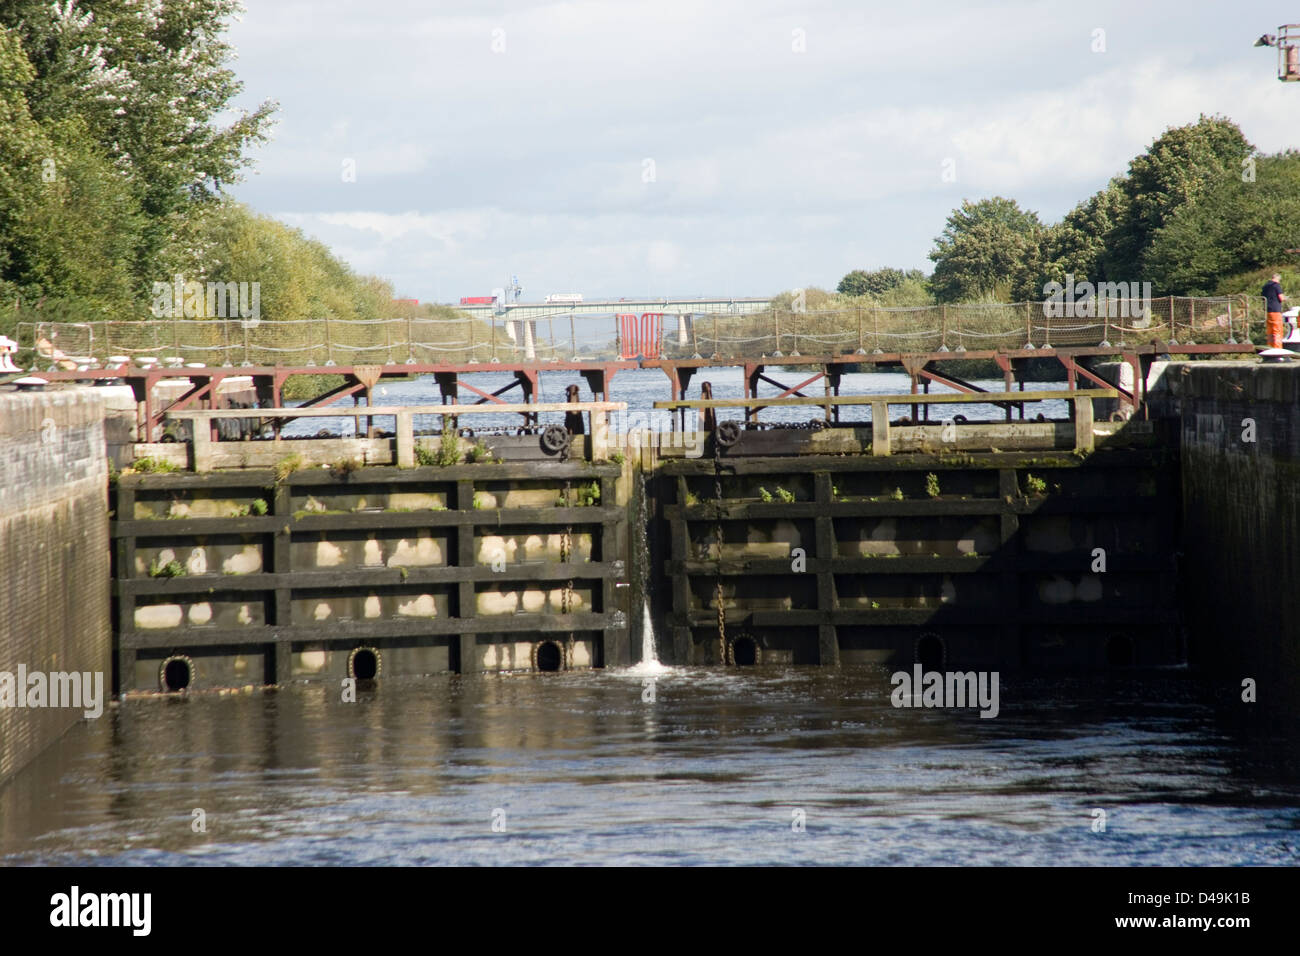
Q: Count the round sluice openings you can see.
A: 6